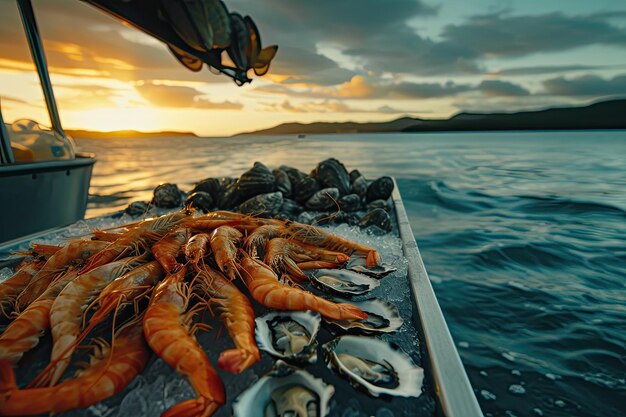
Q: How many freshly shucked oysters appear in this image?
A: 6